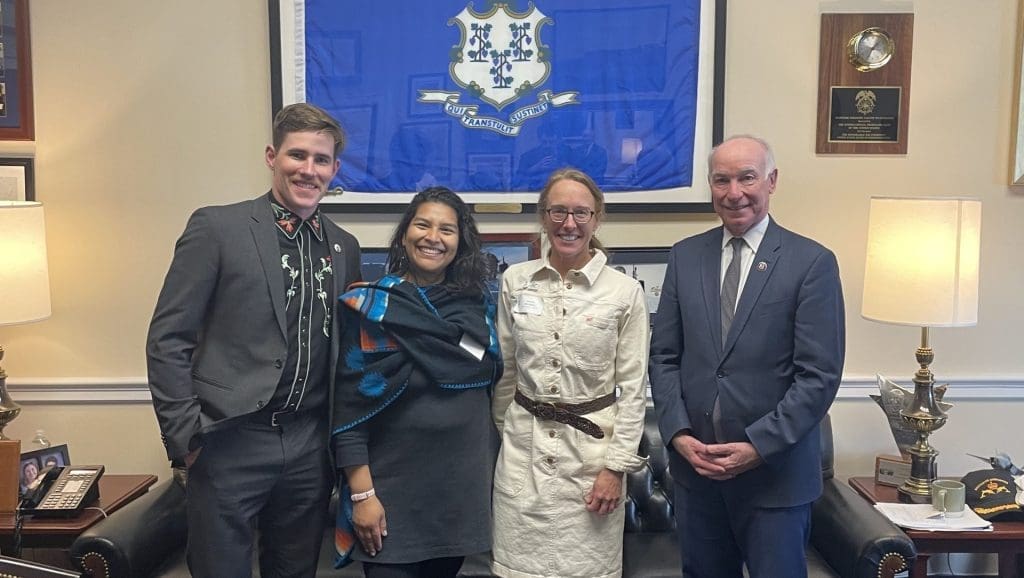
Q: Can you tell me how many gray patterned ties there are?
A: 1